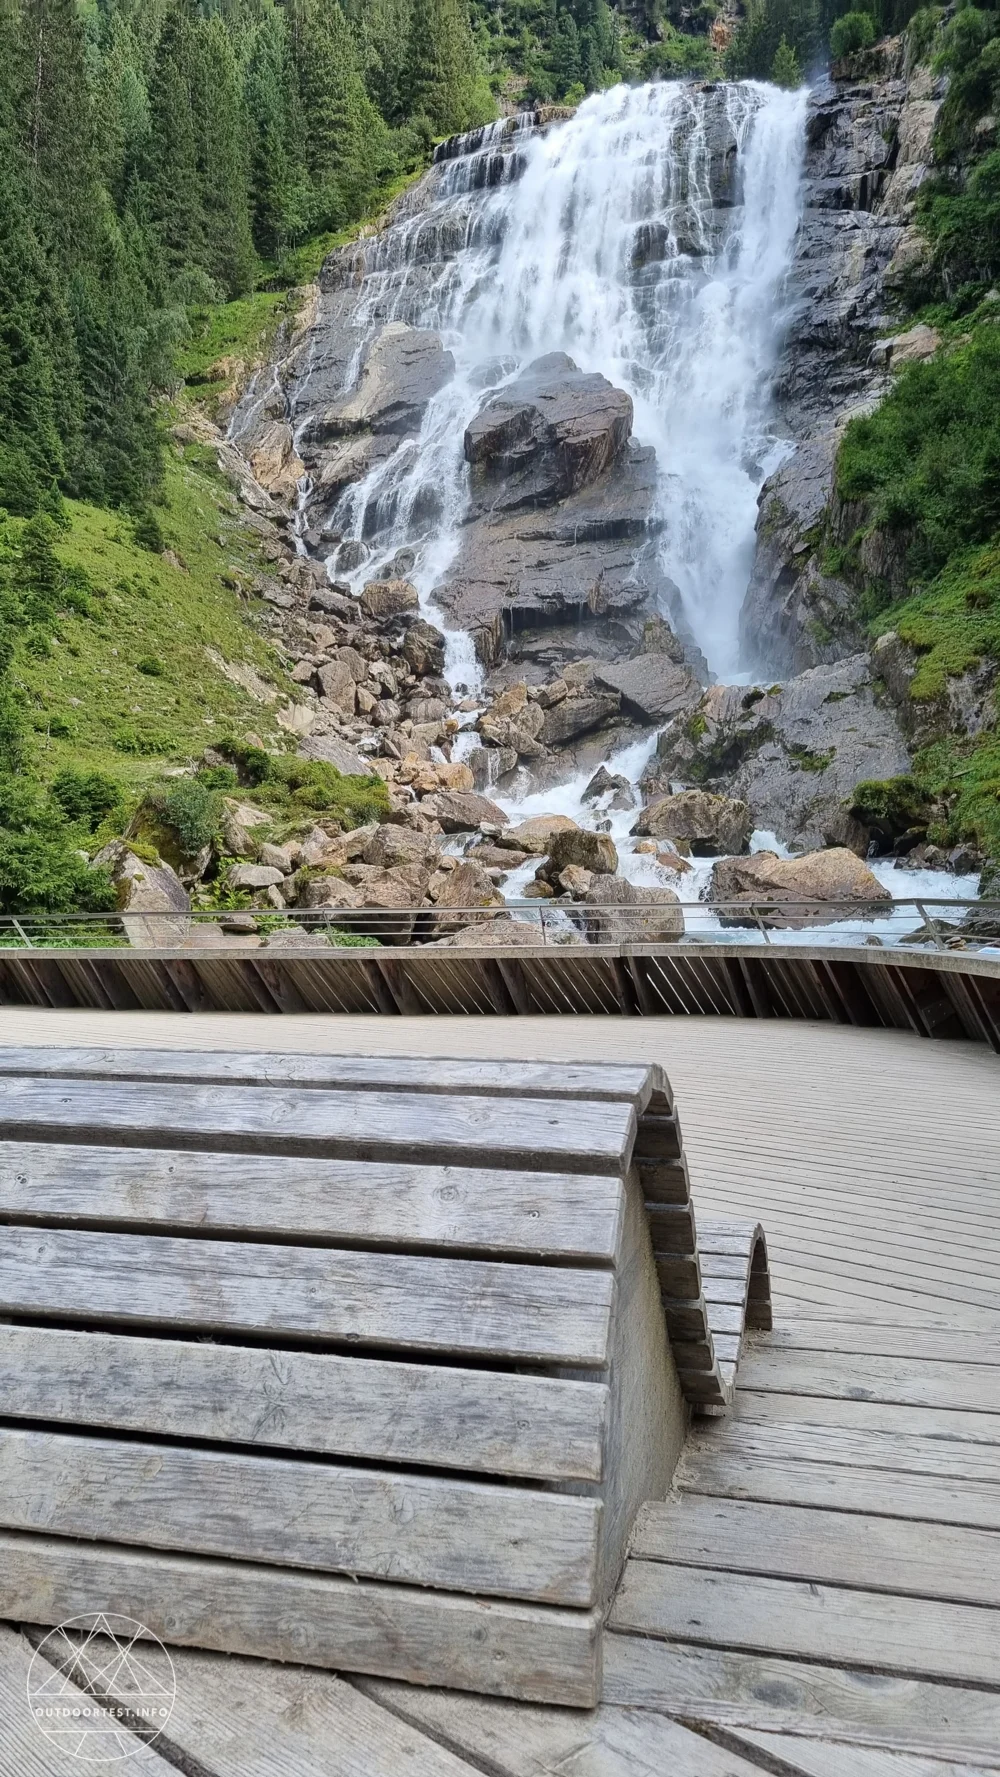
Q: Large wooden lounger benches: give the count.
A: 1